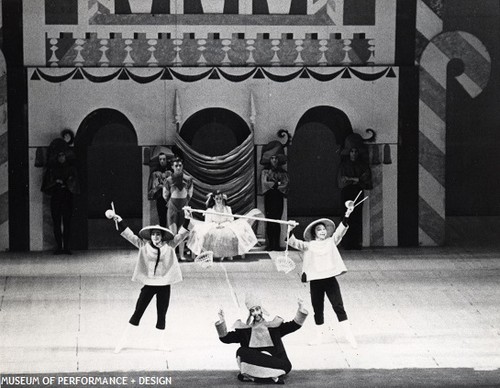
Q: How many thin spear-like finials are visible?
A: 2